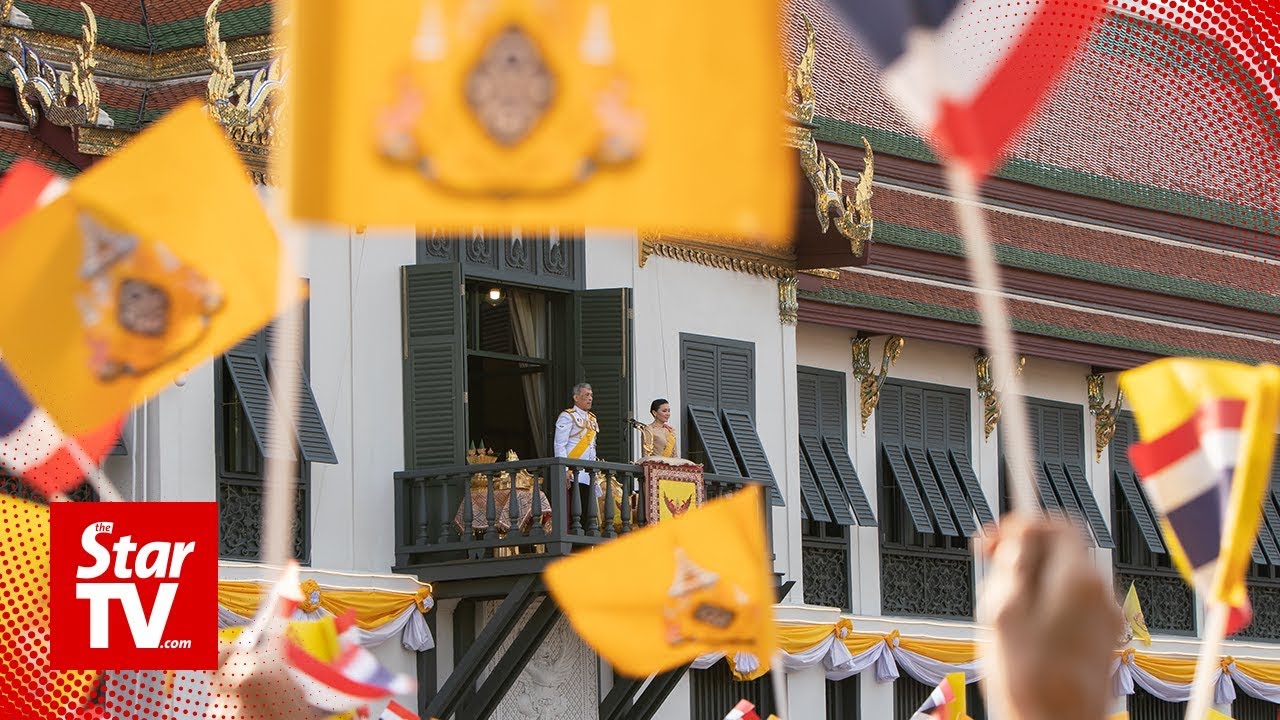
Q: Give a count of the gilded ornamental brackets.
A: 3